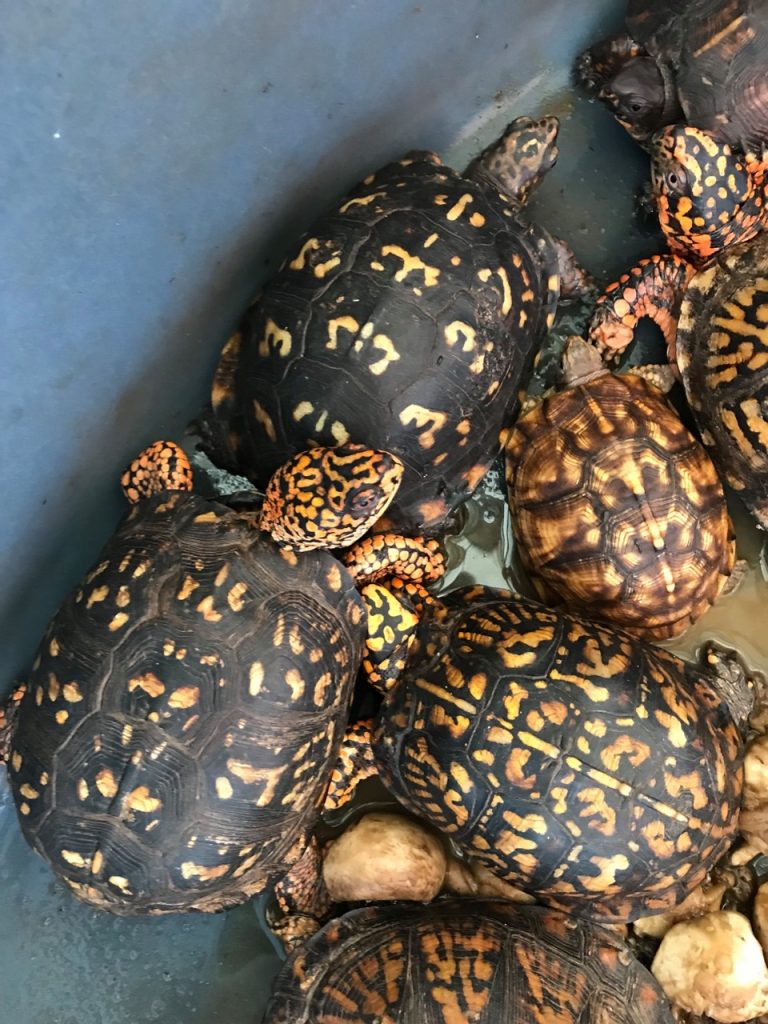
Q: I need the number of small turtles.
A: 1